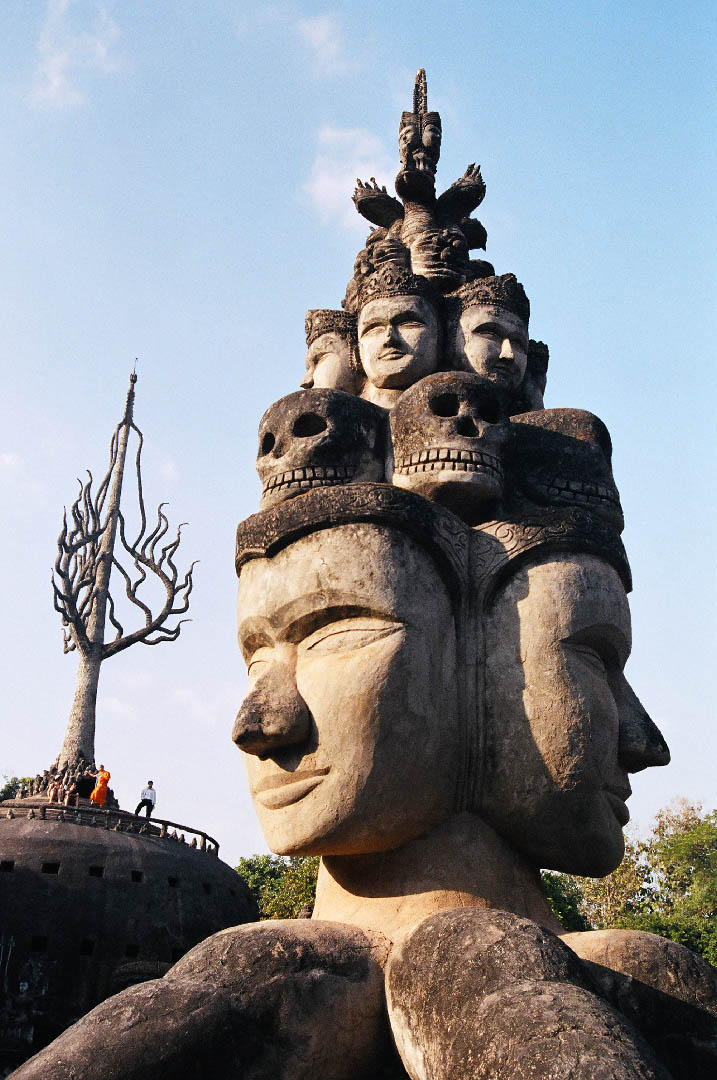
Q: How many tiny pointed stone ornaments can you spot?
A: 12